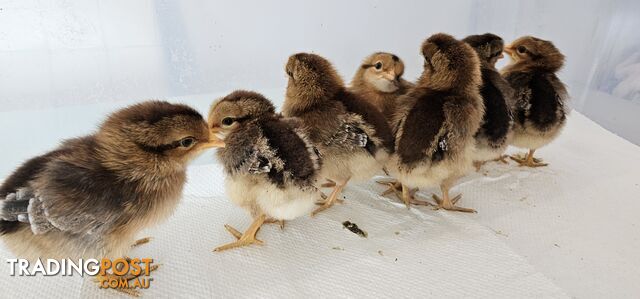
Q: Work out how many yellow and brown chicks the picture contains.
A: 7